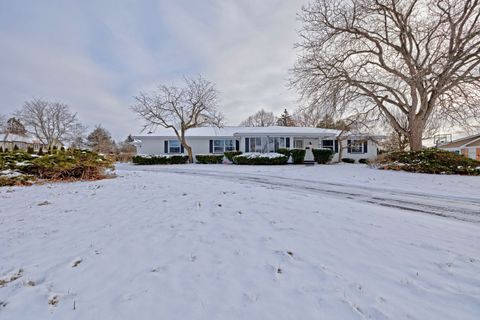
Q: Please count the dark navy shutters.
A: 9